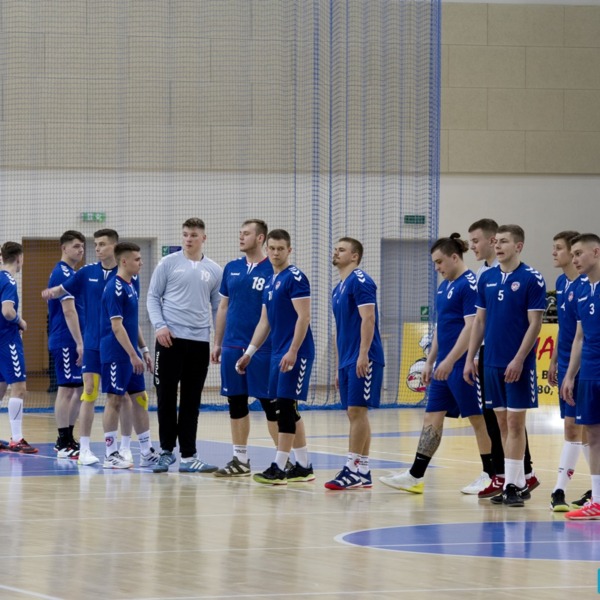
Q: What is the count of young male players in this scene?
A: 13